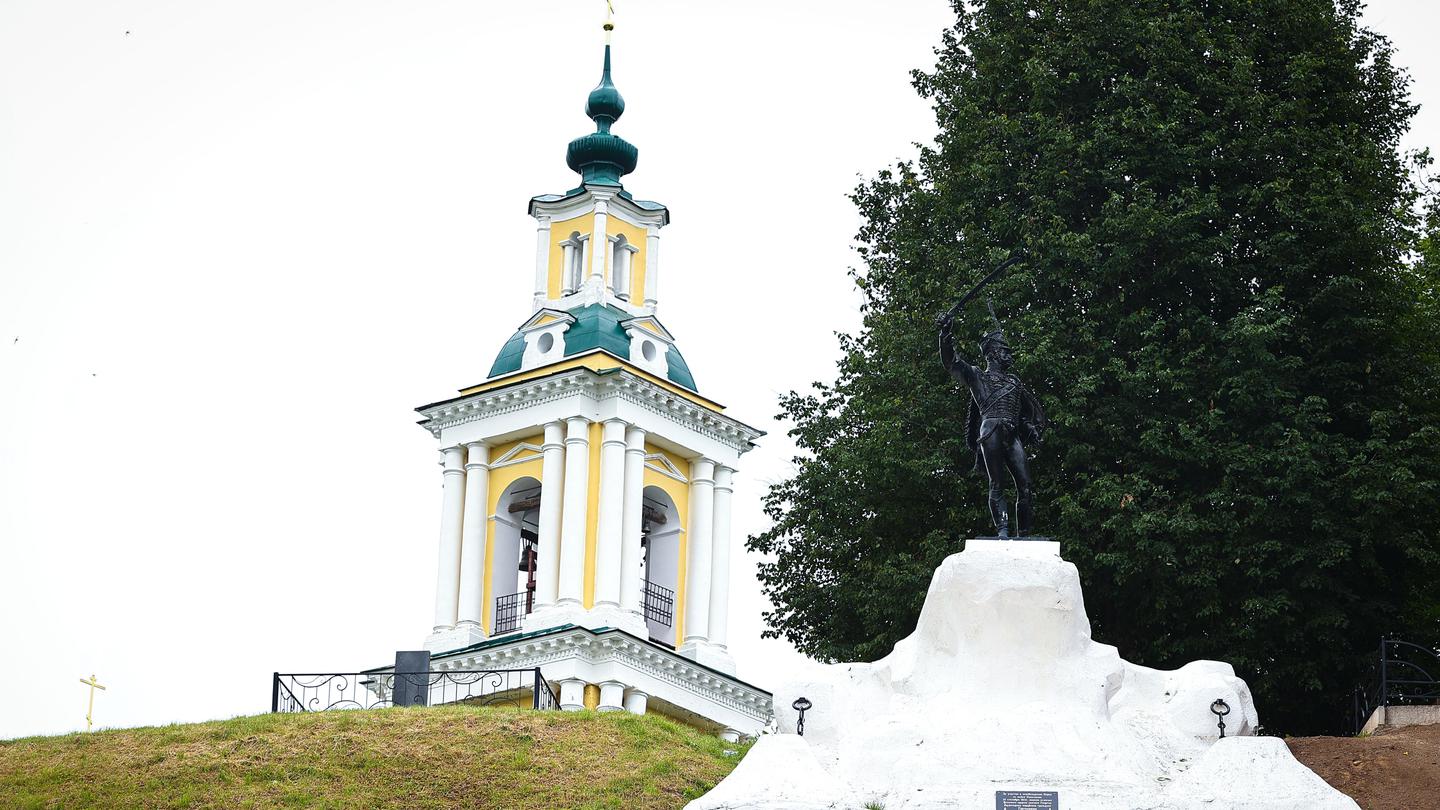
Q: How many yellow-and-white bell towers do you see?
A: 1